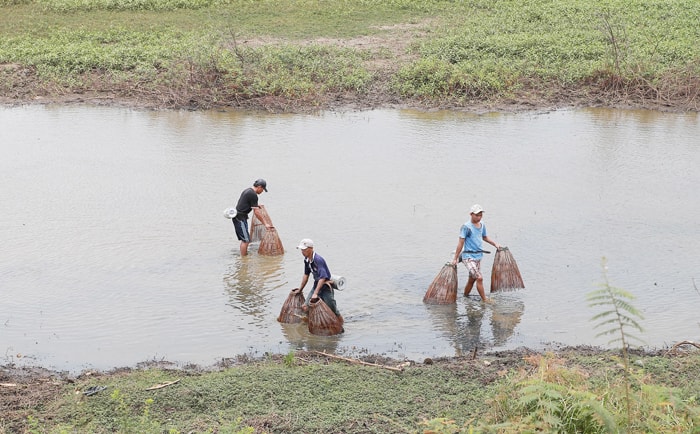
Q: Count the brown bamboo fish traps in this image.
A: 6